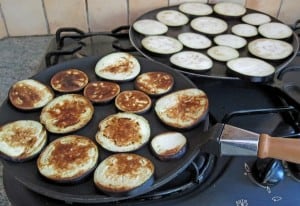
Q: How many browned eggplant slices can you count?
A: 13